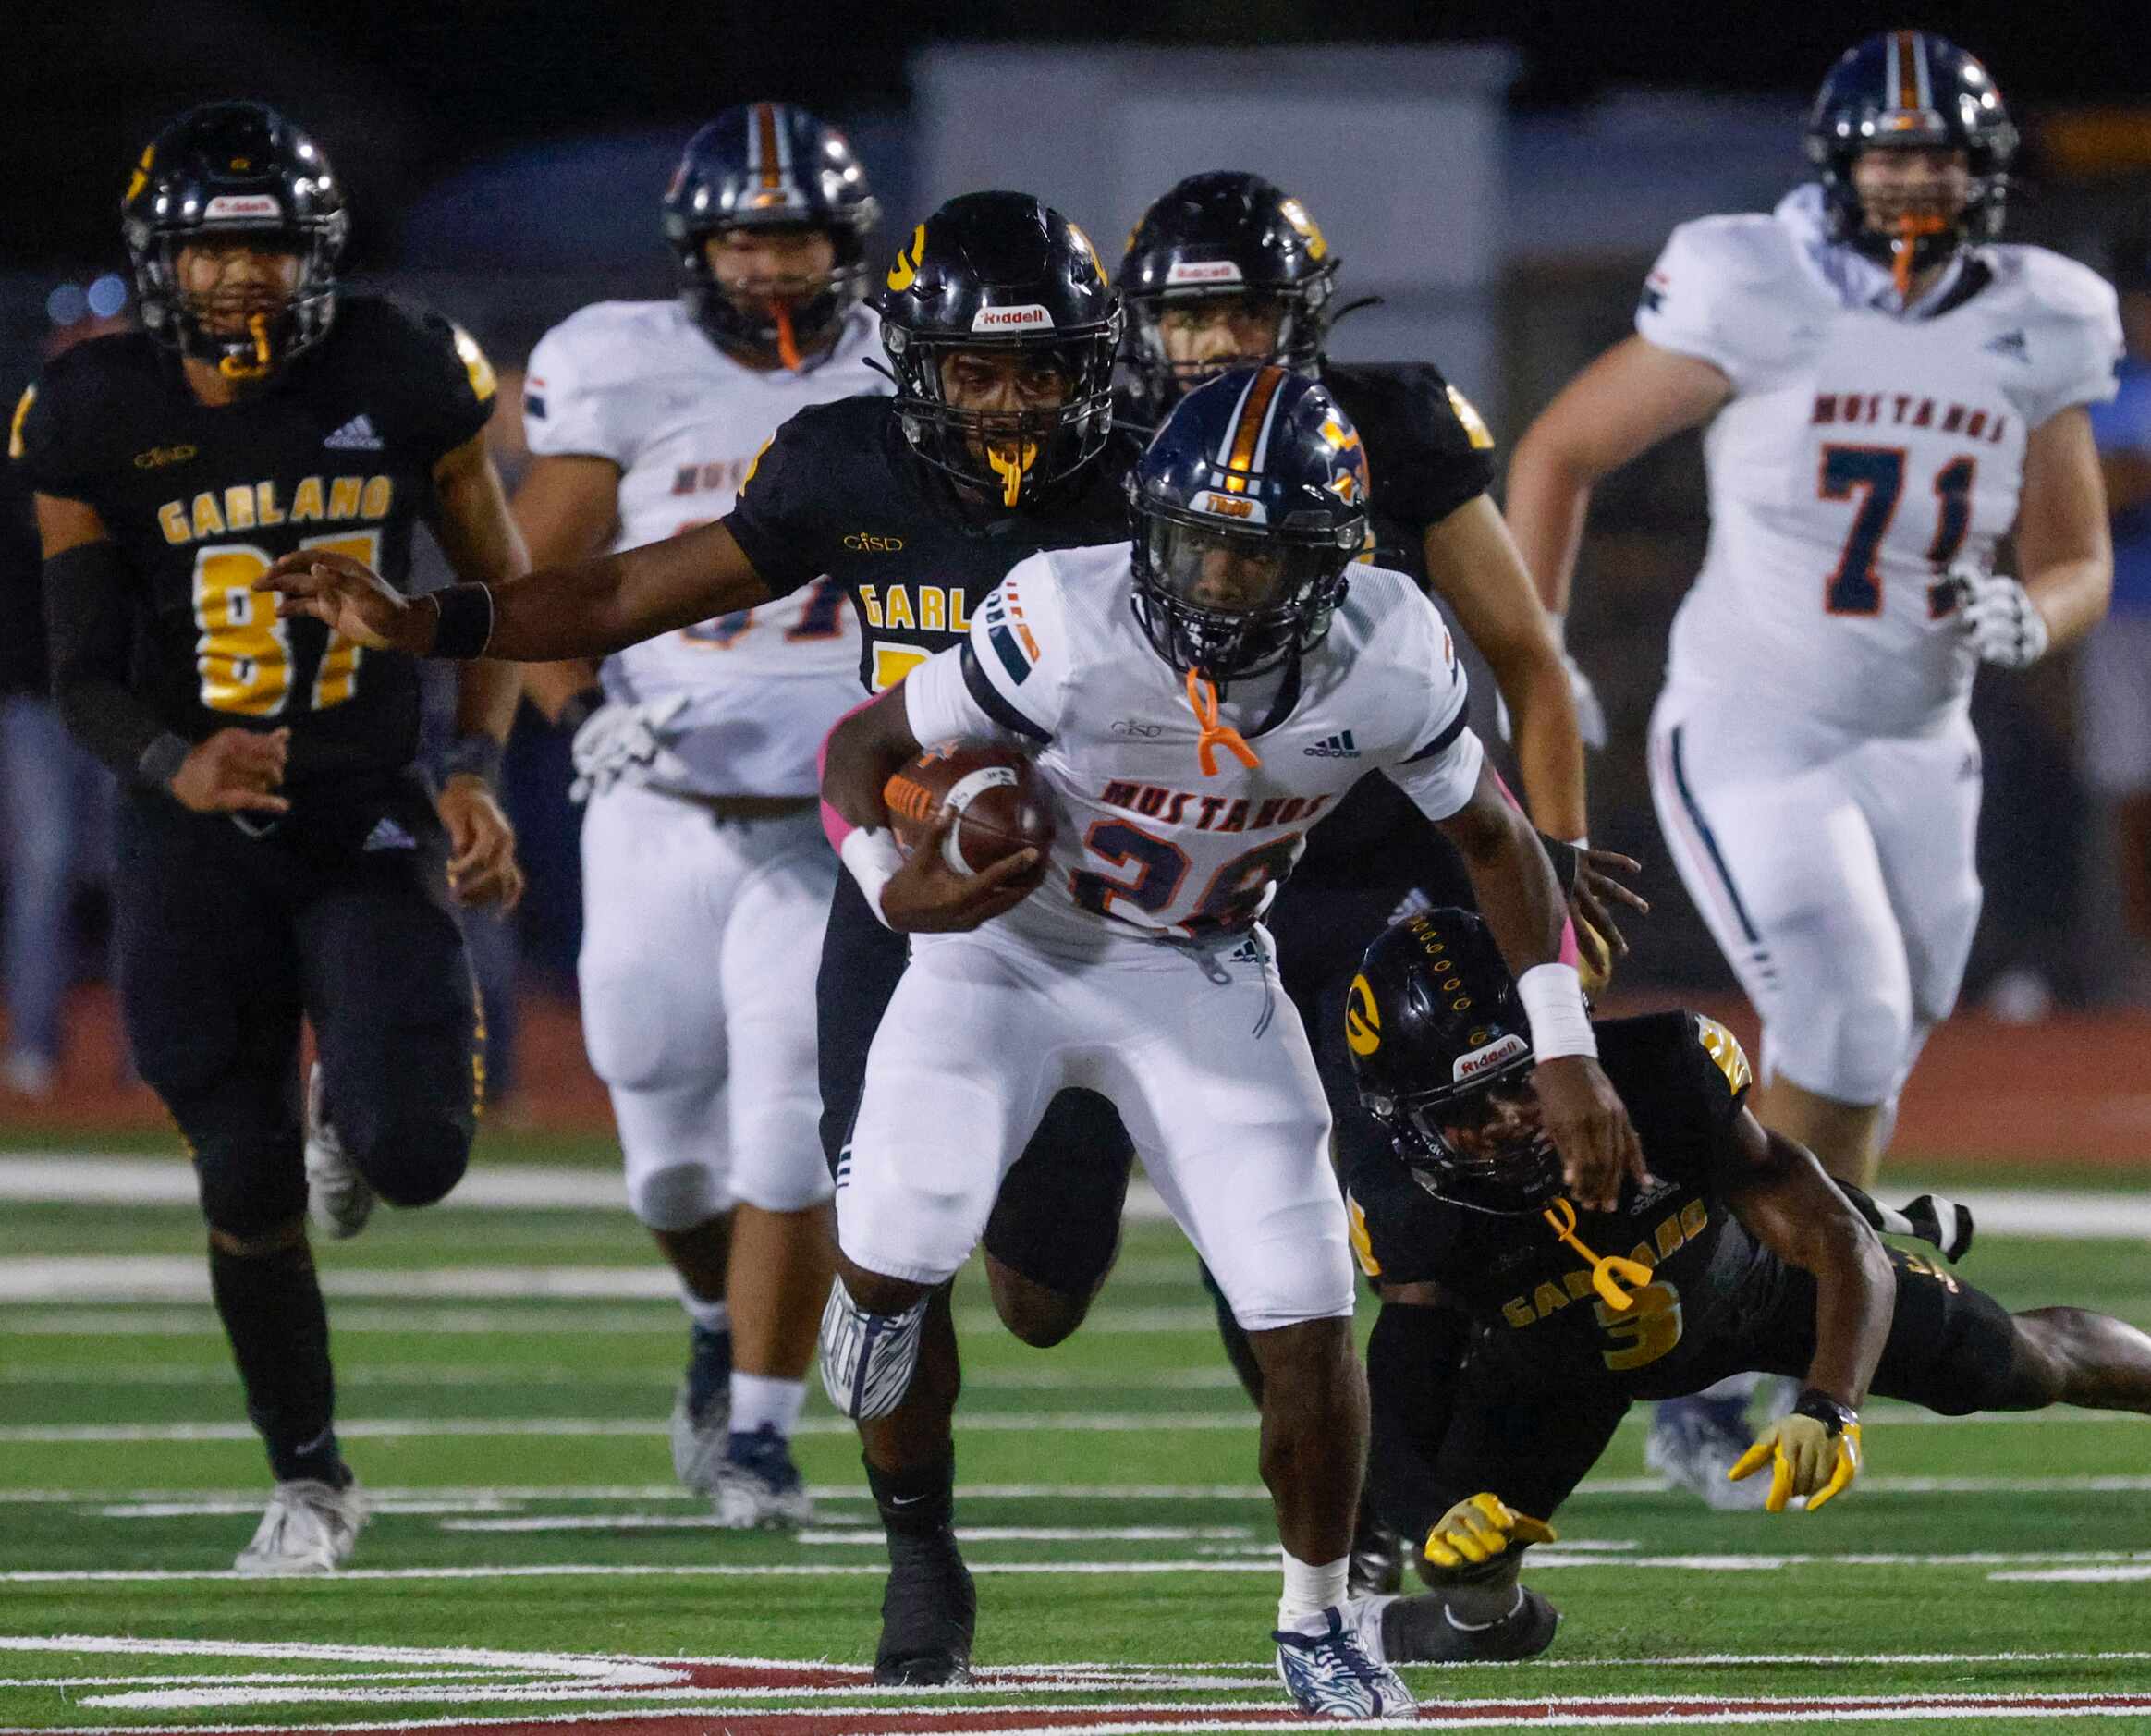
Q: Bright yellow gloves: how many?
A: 2